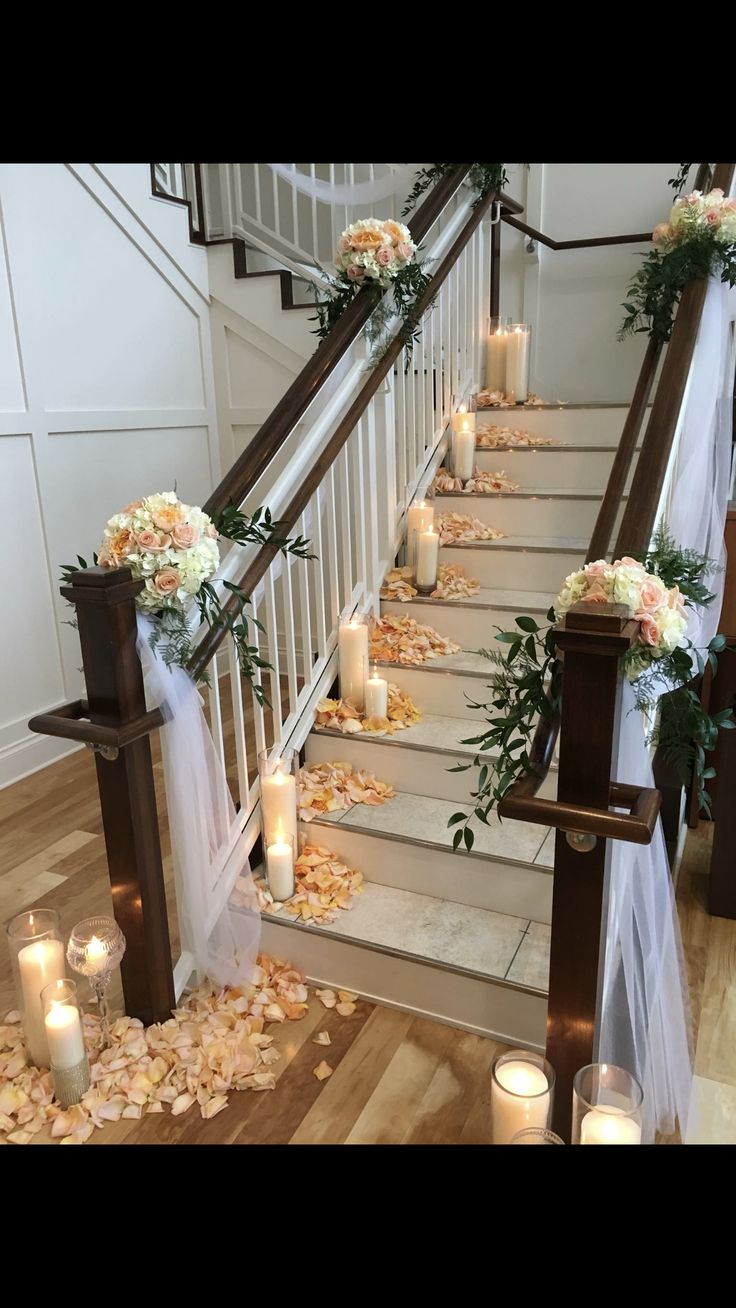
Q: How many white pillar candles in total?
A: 14